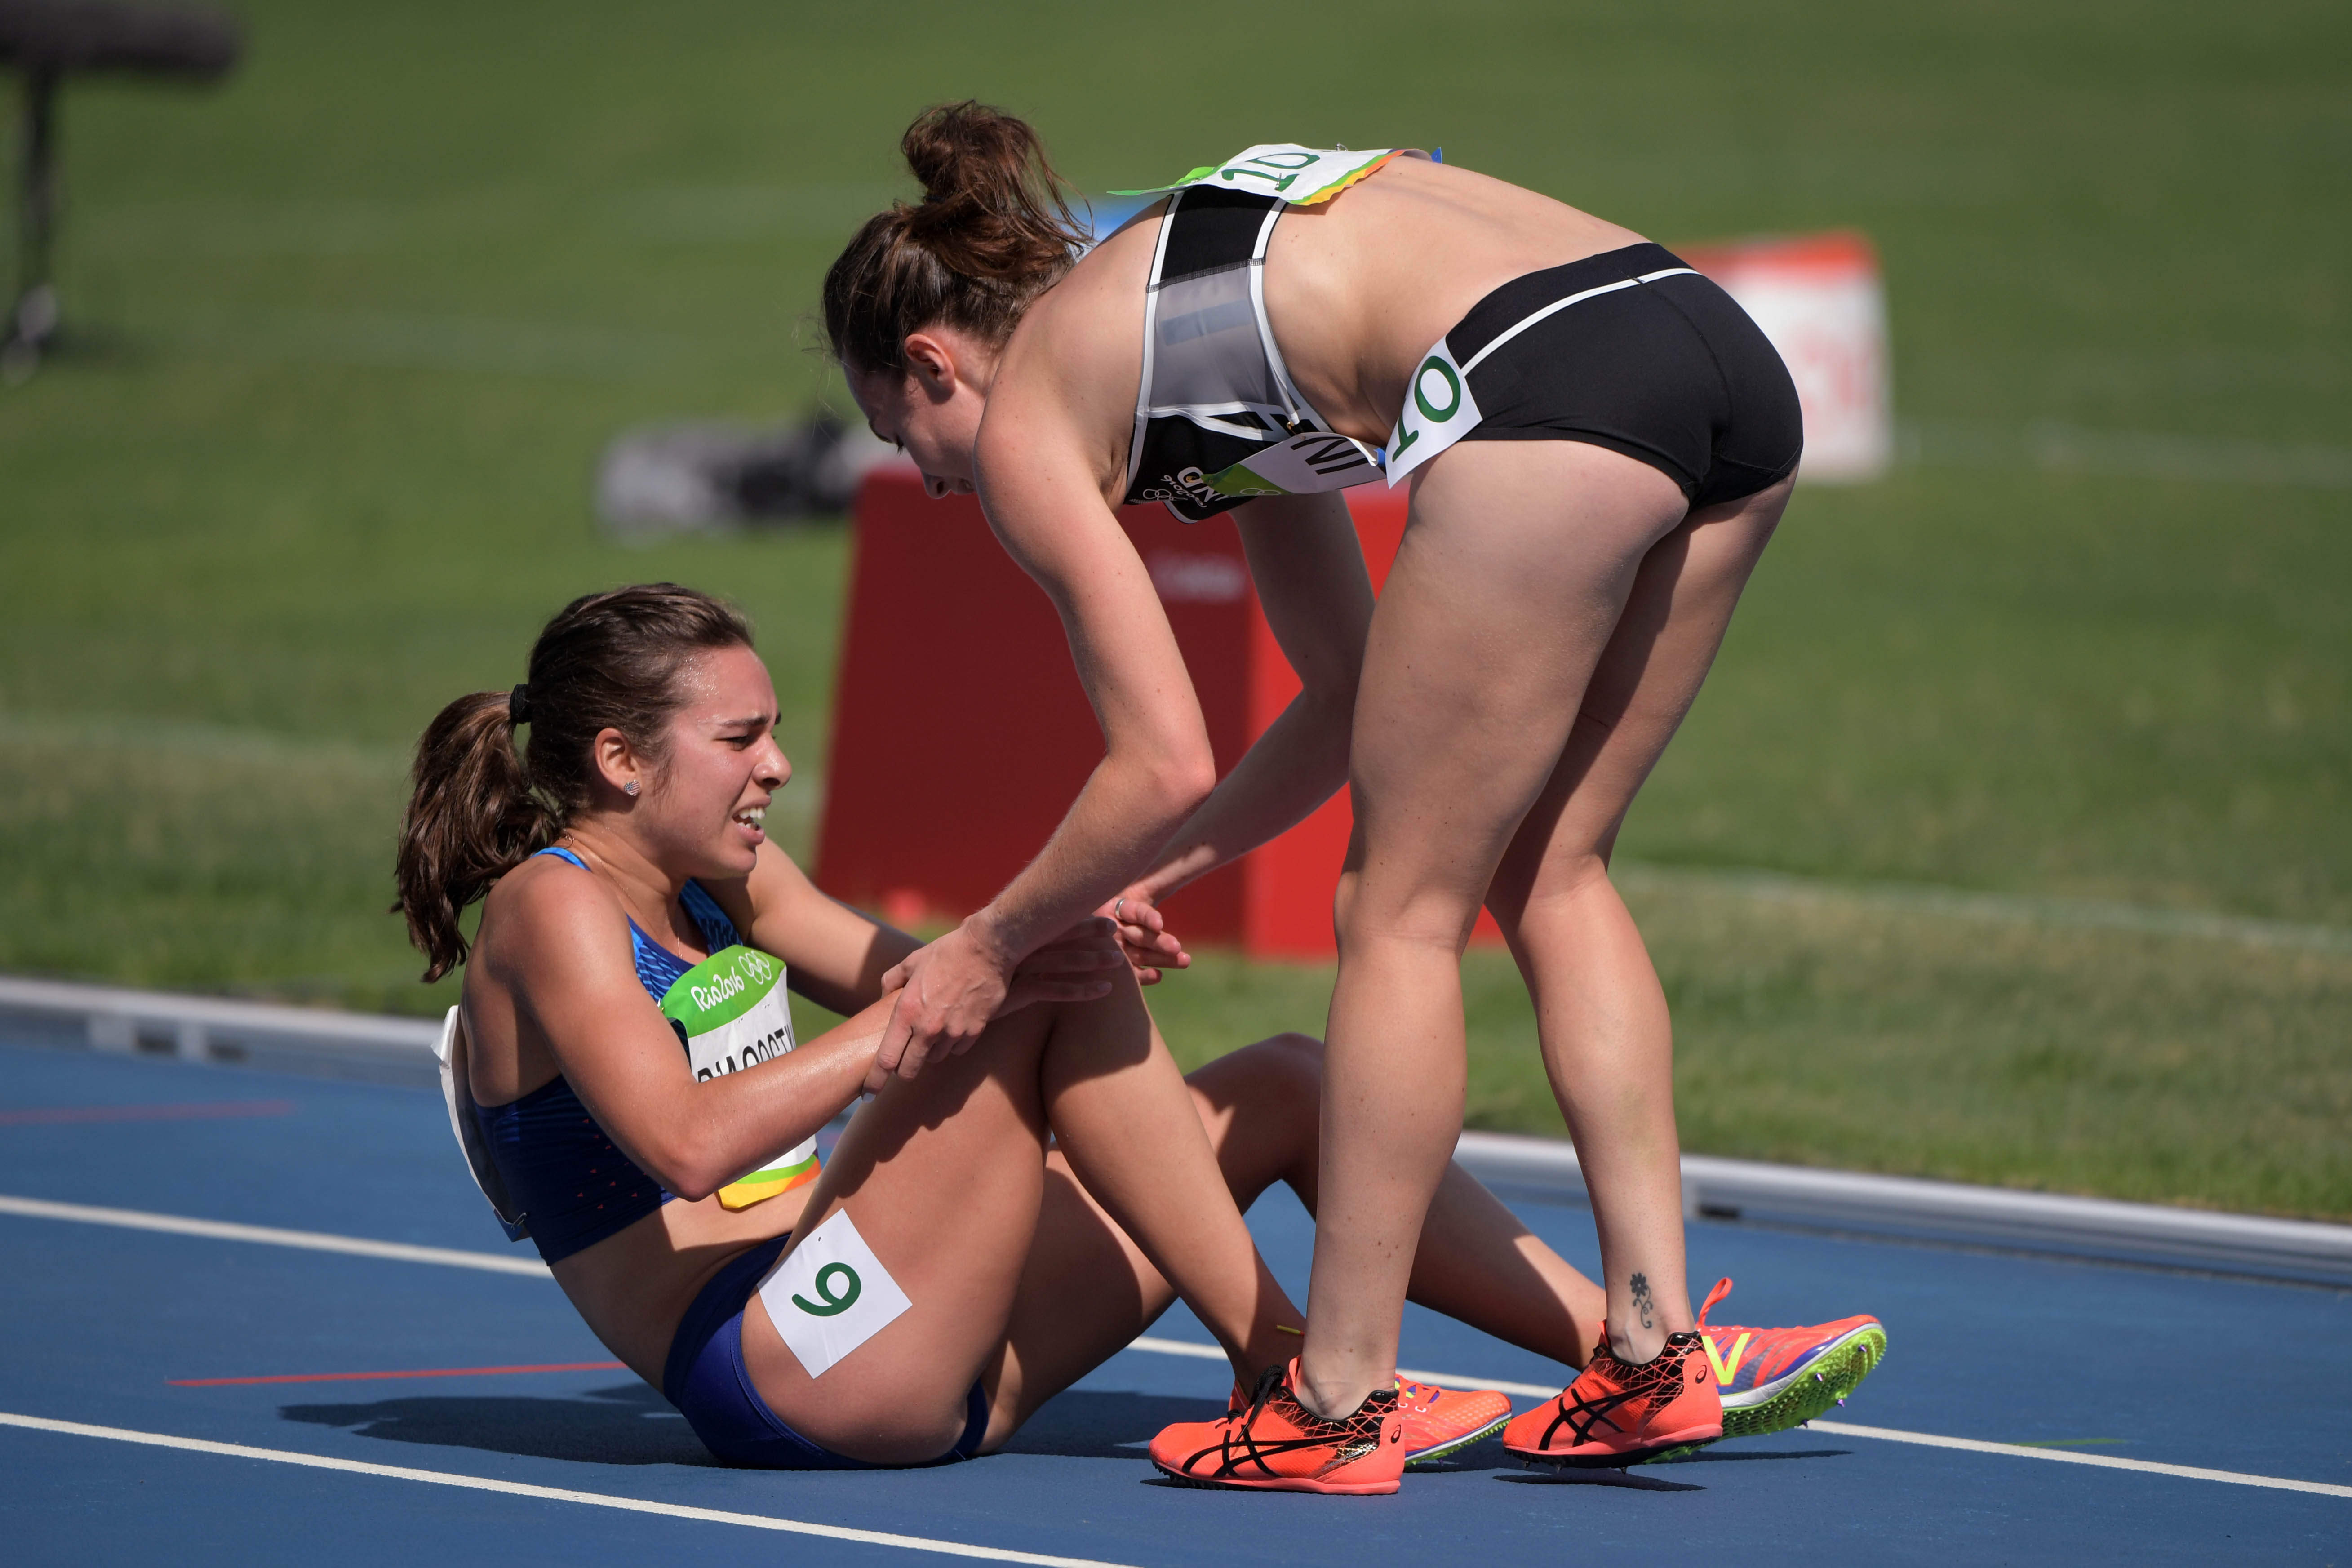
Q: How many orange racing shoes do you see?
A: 4